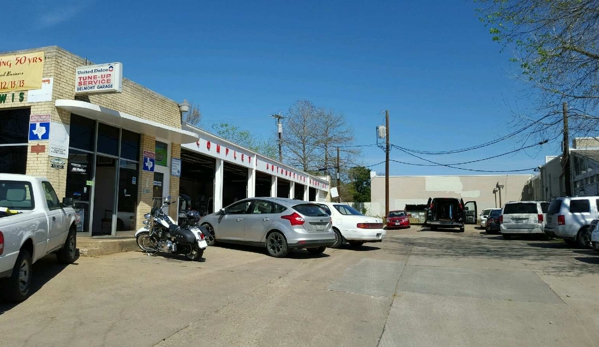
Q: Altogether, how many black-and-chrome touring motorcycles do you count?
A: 1